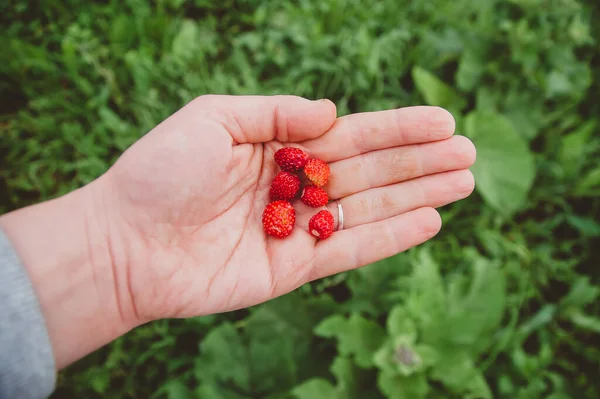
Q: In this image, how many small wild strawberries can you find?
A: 6